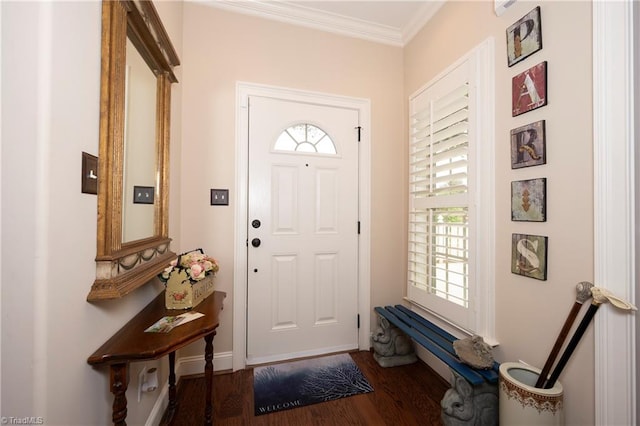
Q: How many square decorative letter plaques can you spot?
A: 5